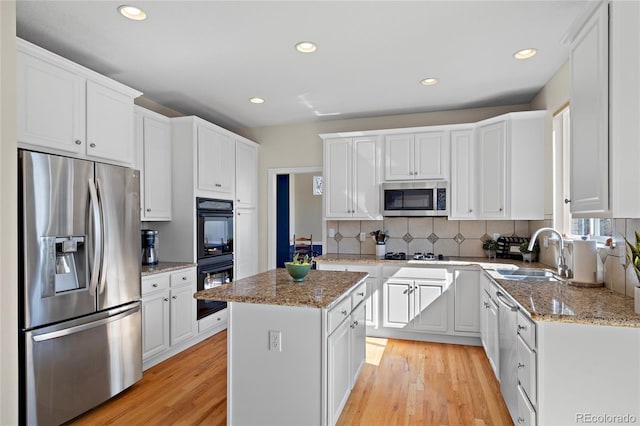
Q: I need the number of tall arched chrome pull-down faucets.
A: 1